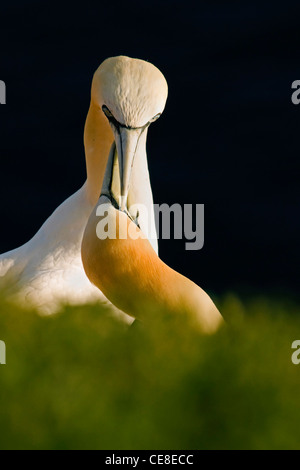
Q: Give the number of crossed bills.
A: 2